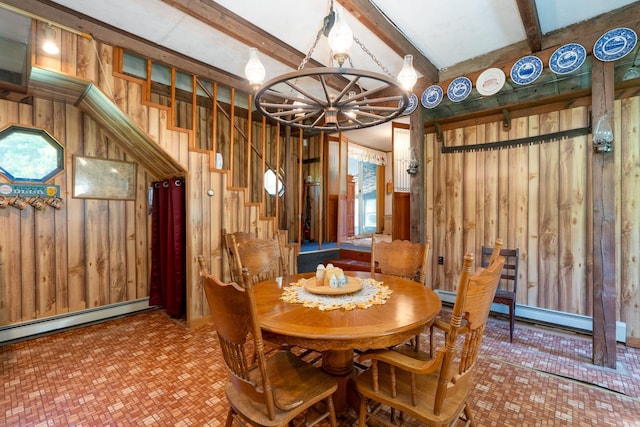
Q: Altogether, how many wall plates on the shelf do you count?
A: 7